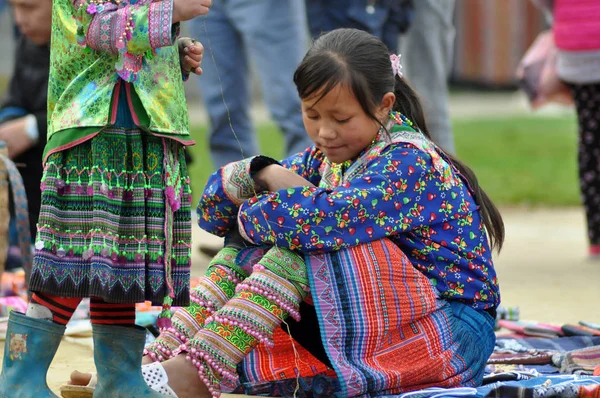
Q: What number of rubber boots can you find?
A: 2